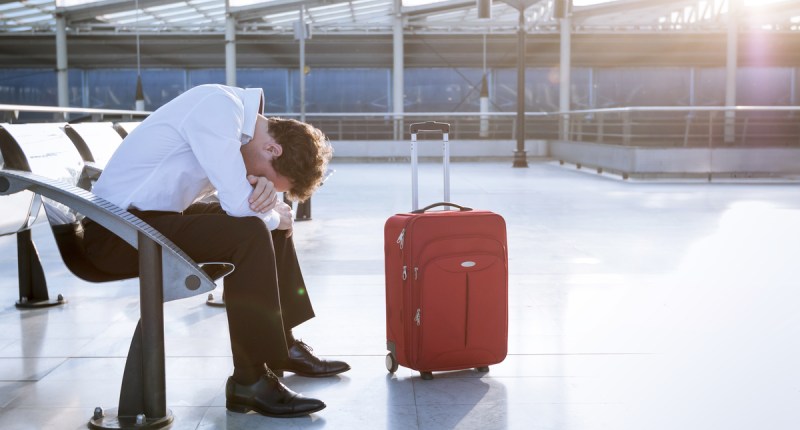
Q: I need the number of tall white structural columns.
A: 5